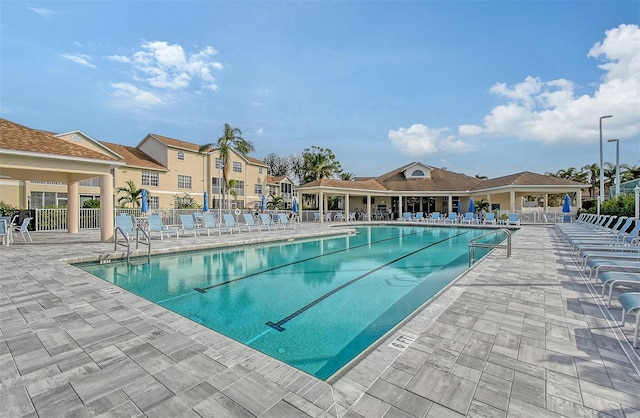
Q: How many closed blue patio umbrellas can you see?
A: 7